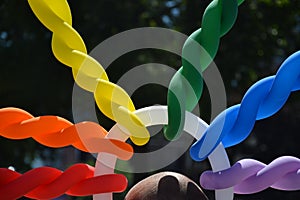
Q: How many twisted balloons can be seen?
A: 6